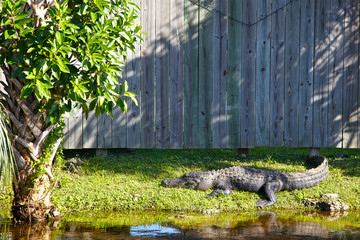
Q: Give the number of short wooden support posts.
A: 3